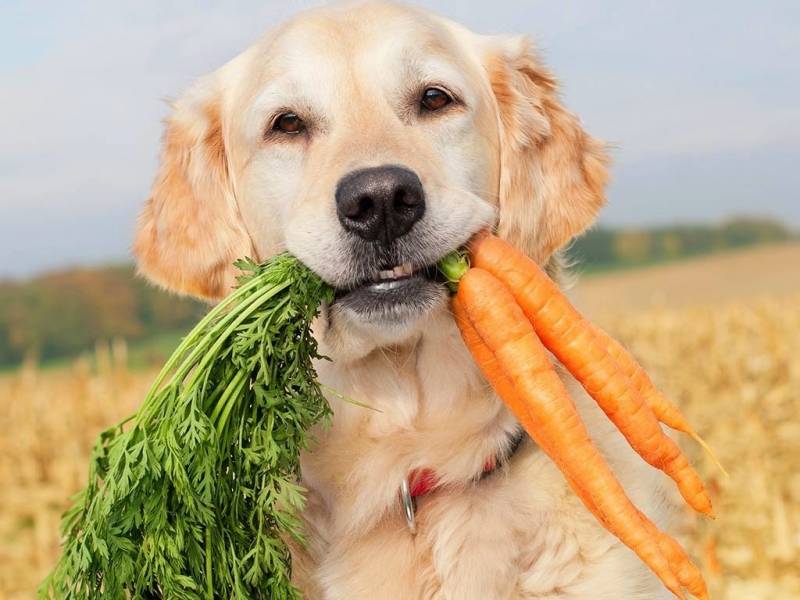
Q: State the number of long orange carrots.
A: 4